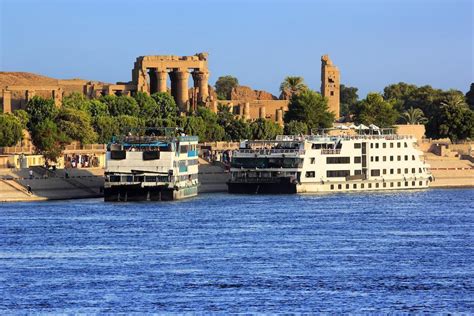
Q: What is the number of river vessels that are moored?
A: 2